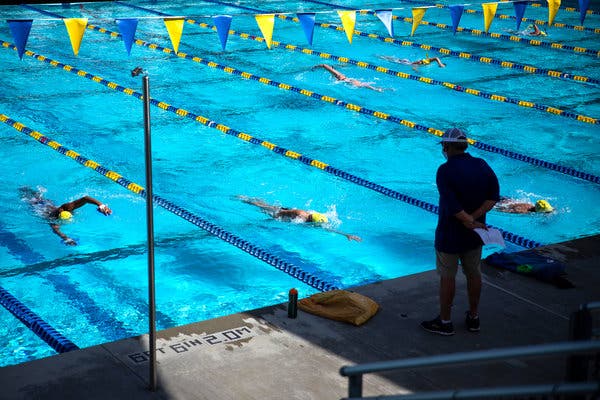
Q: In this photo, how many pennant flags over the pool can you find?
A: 15